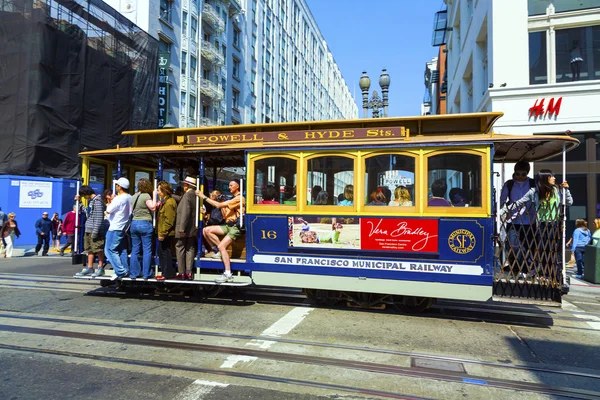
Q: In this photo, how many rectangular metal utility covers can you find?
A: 1